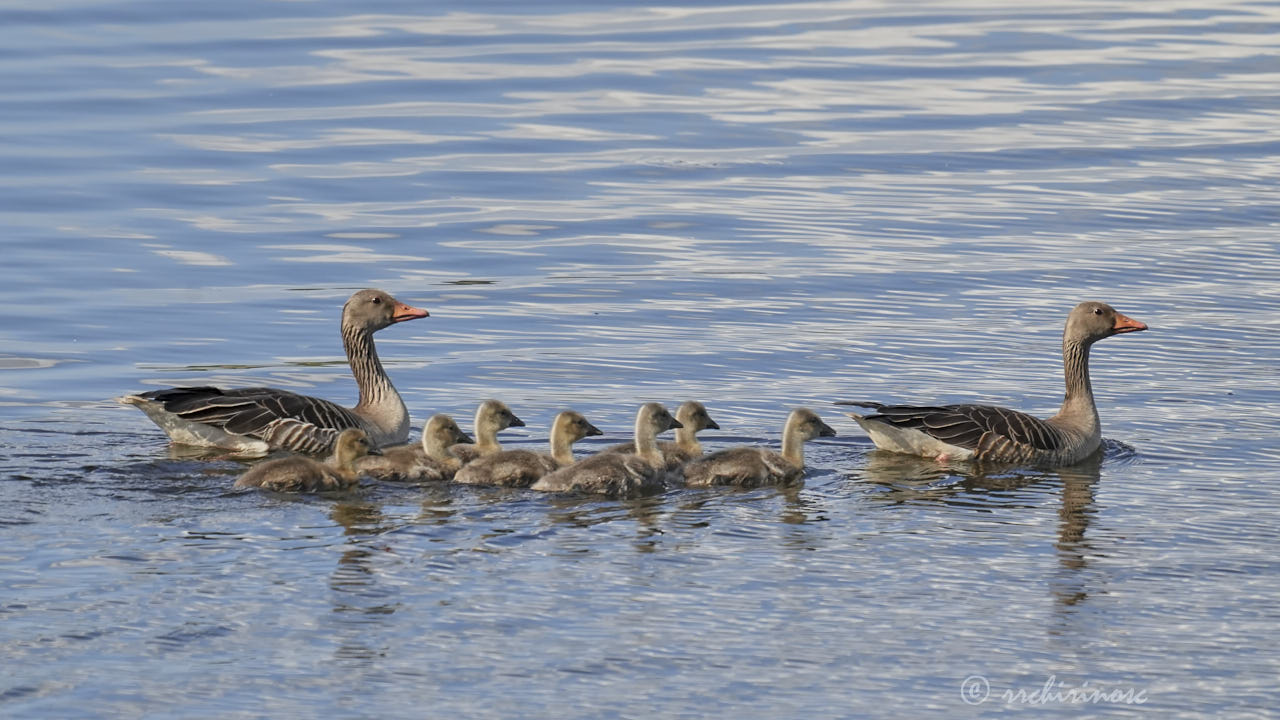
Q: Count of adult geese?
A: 2